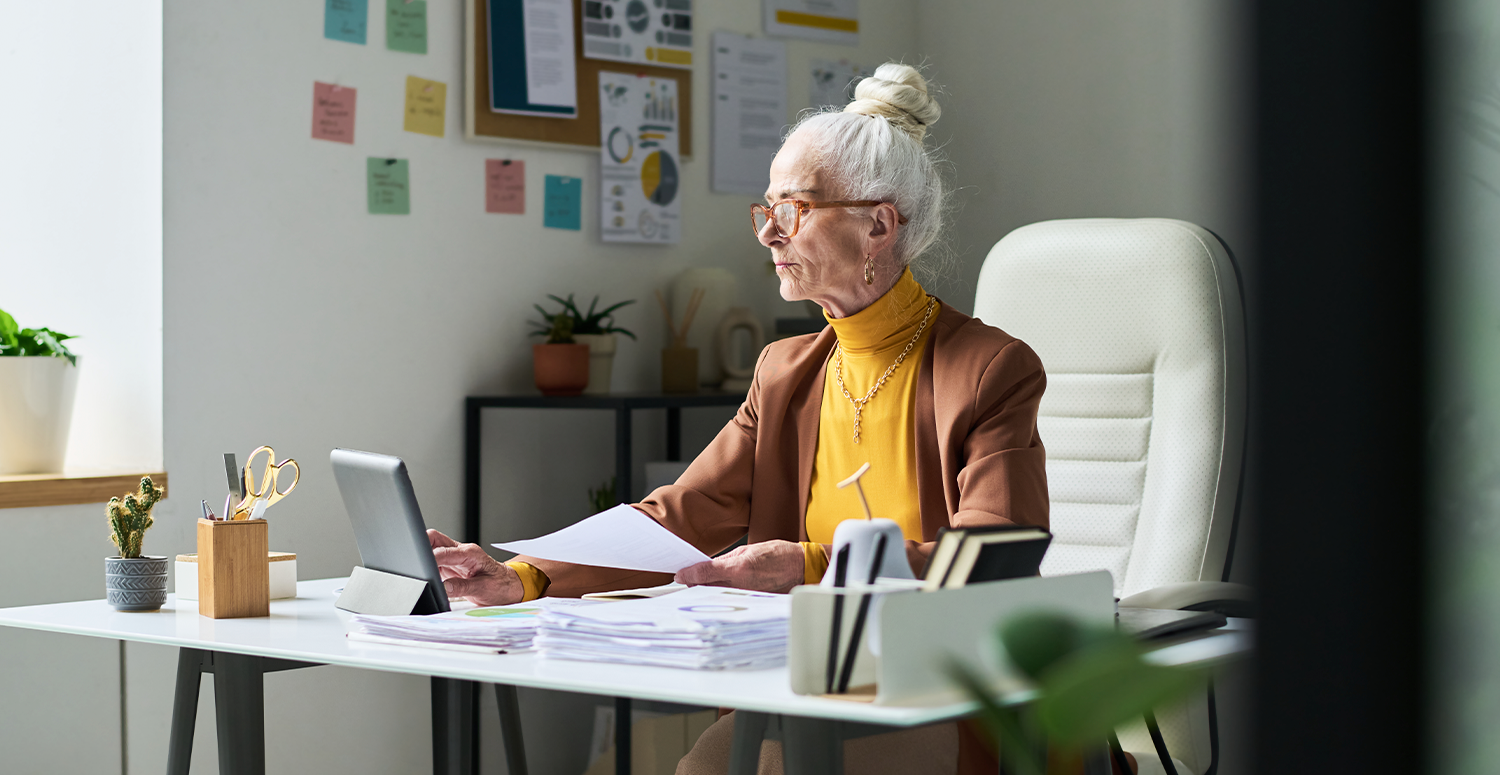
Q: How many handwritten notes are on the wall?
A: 7